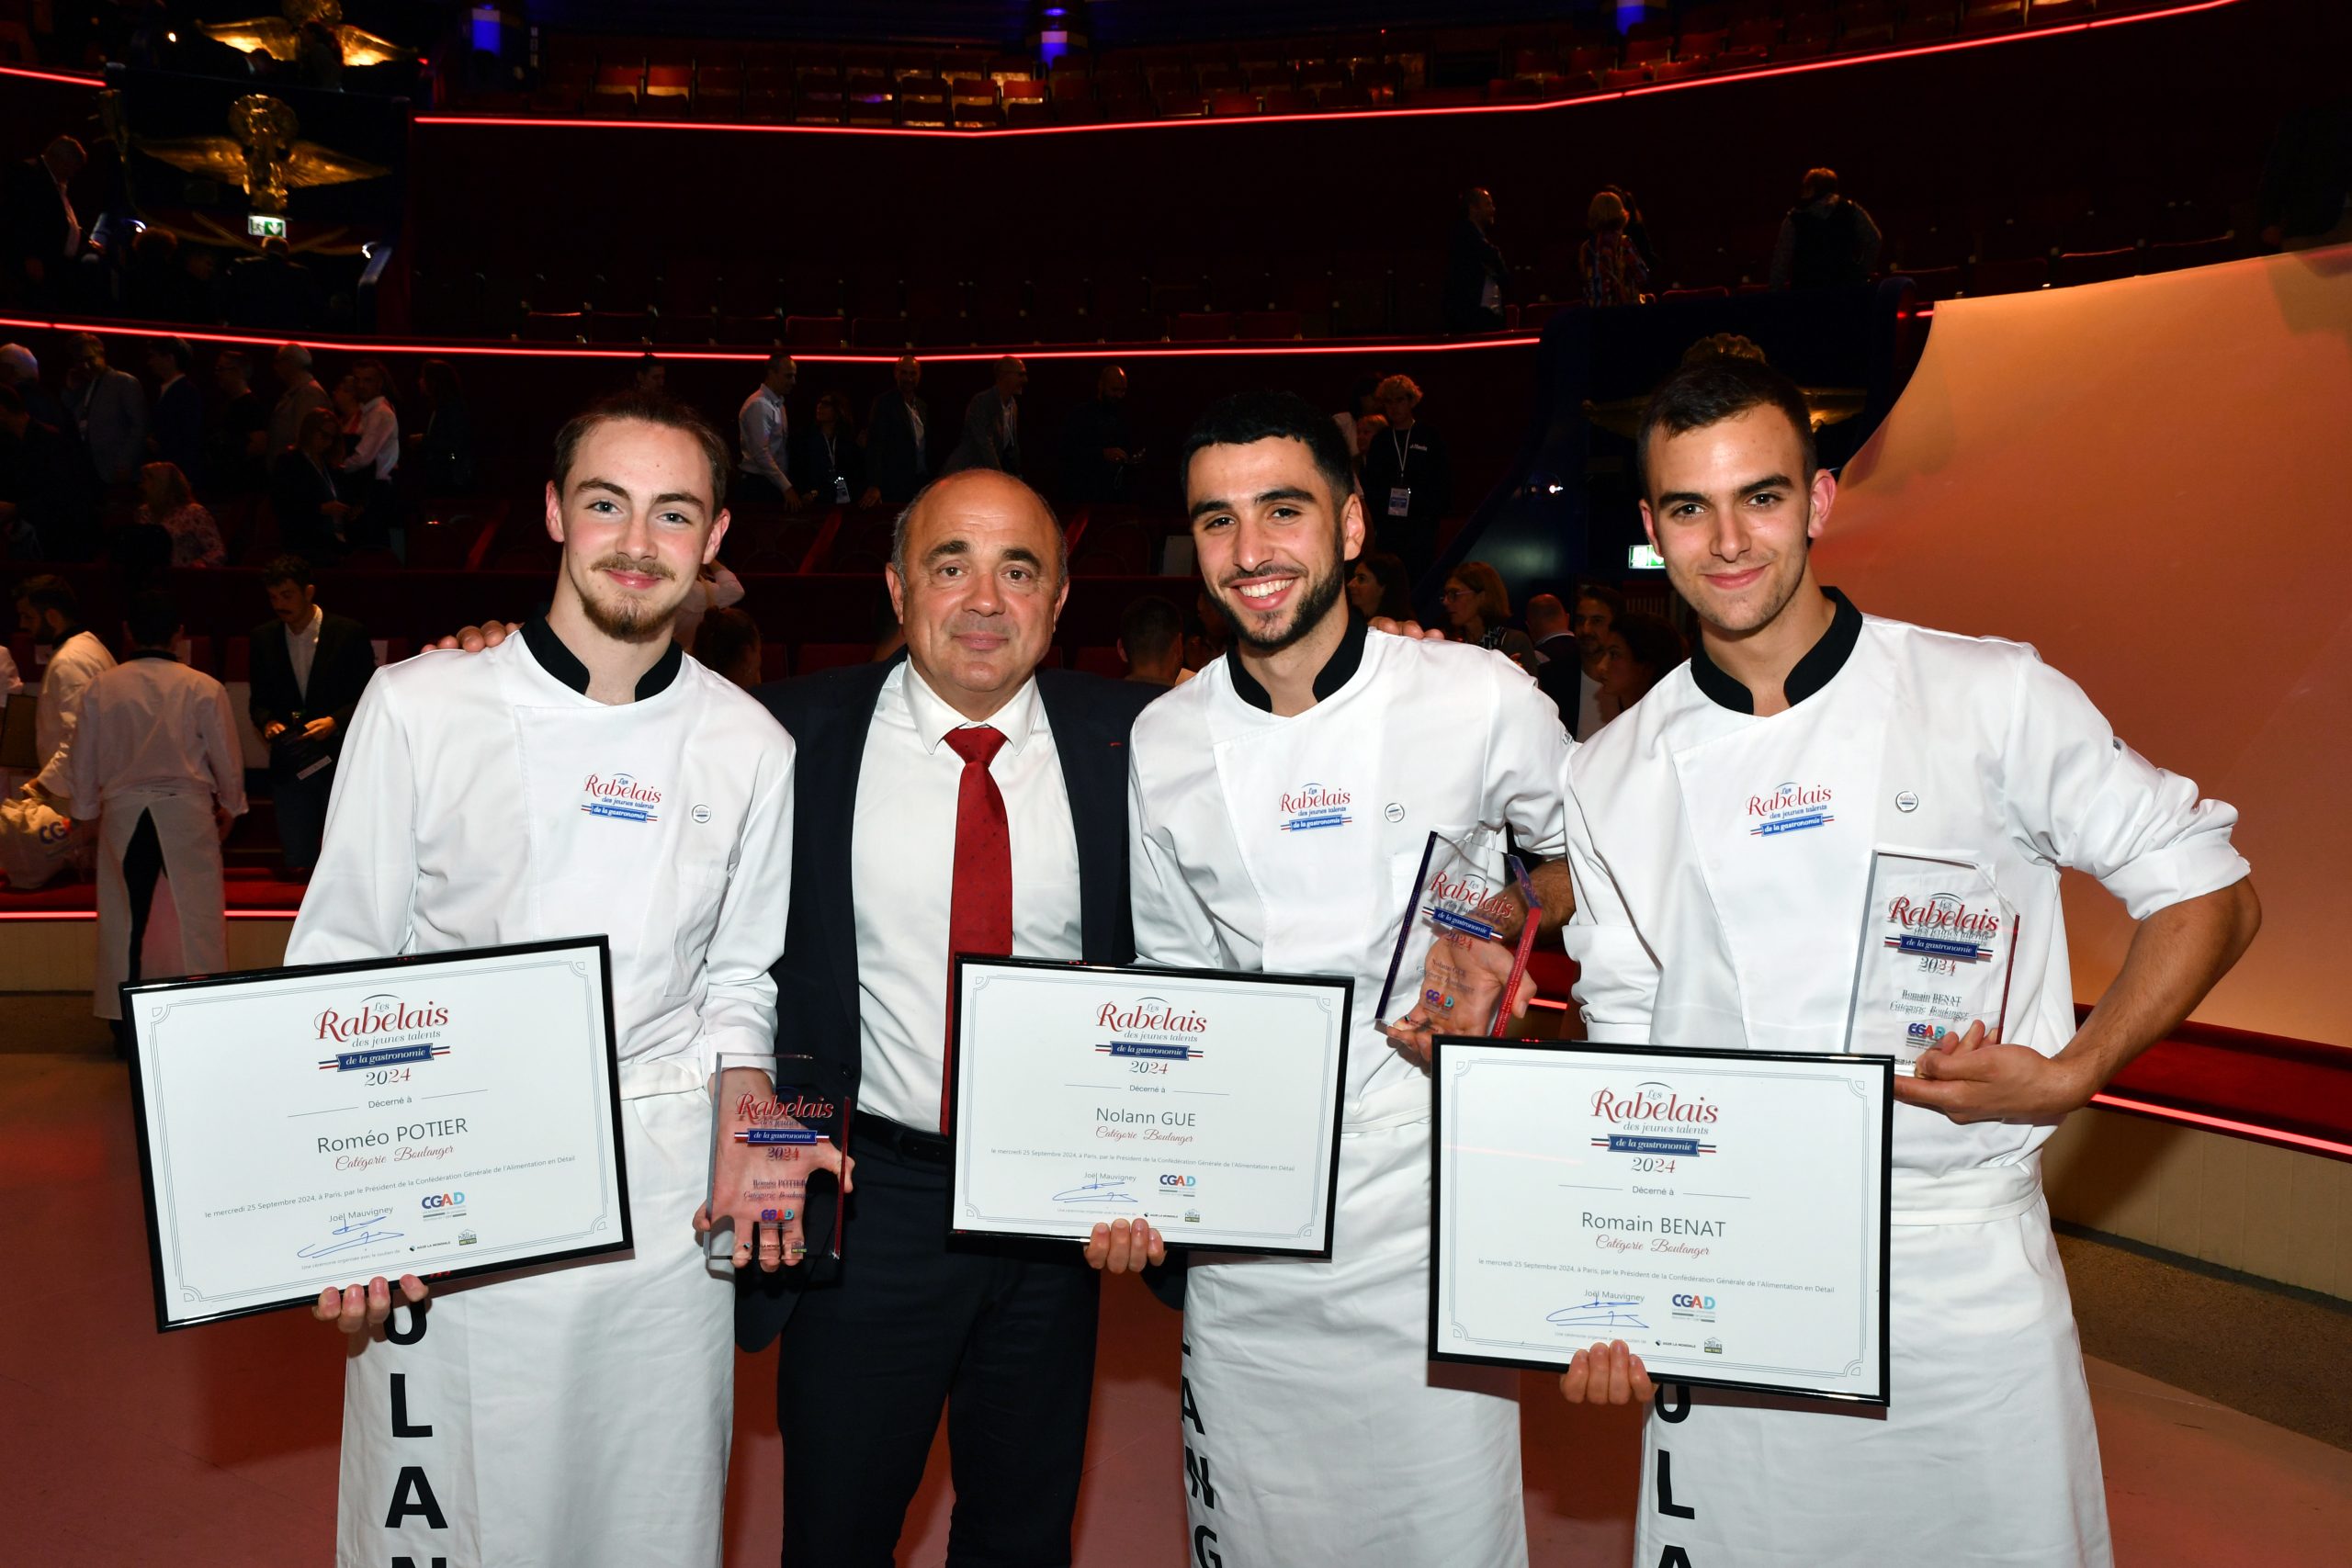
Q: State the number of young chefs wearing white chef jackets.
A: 3